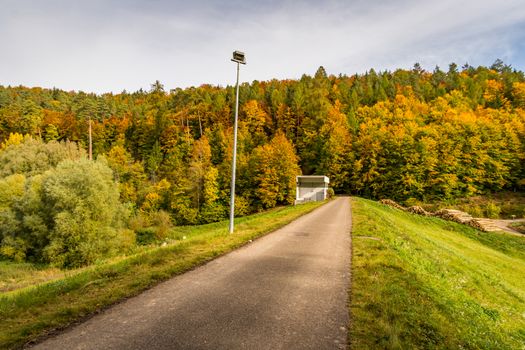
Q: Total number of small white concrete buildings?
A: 1